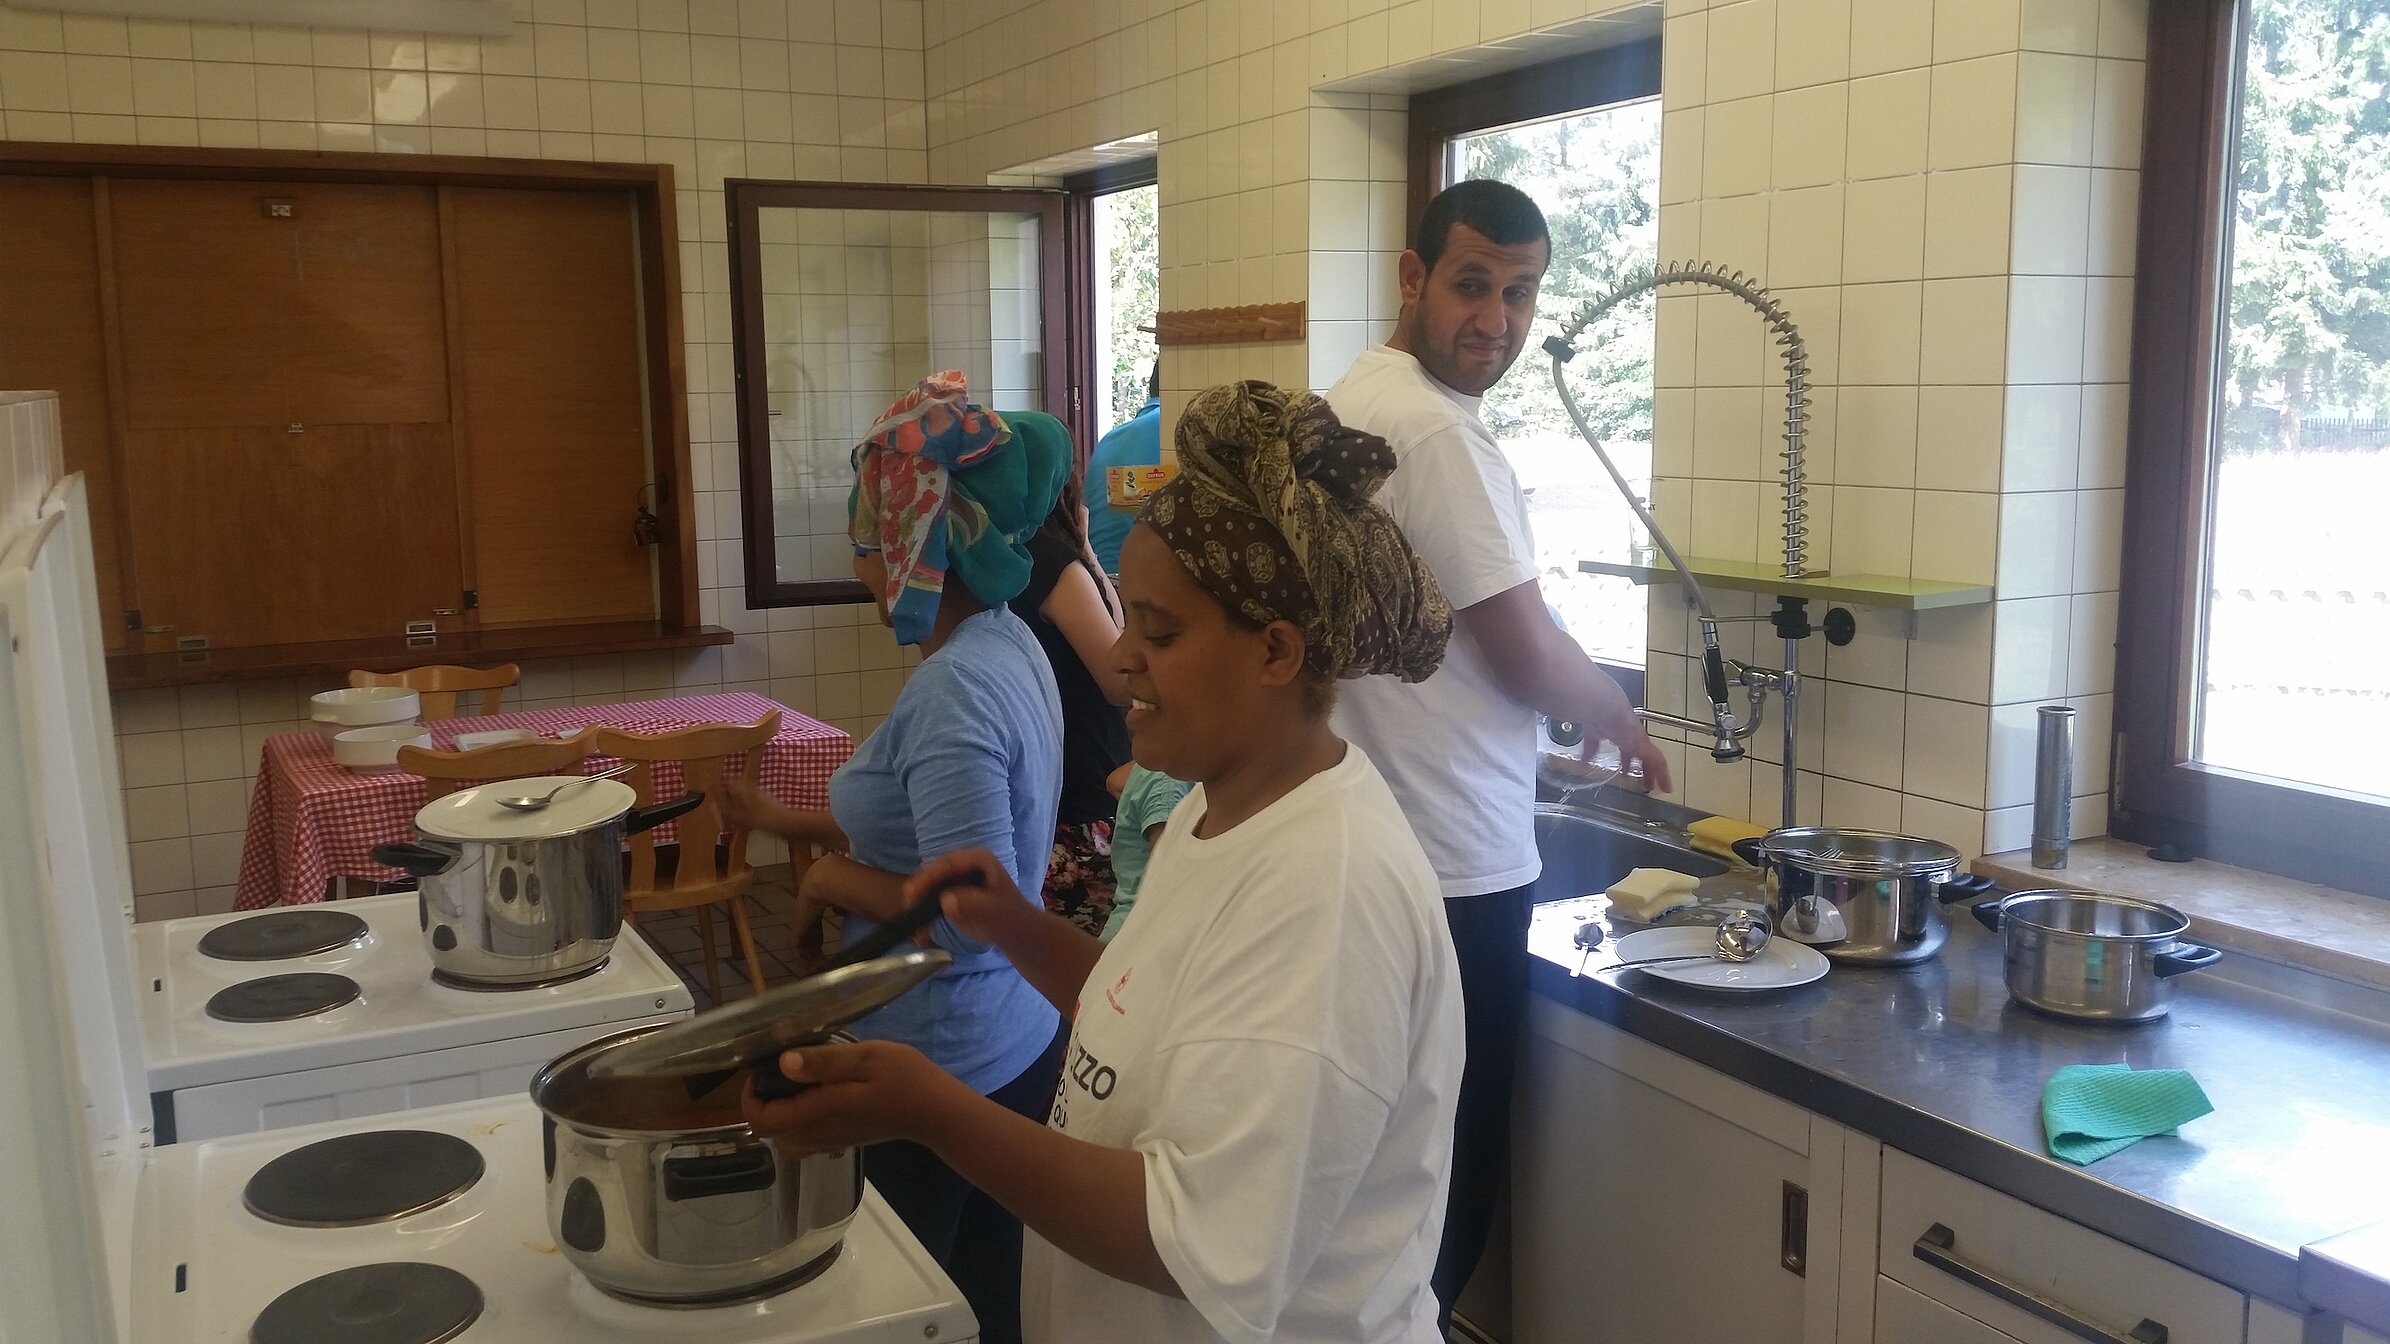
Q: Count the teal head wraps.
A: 1